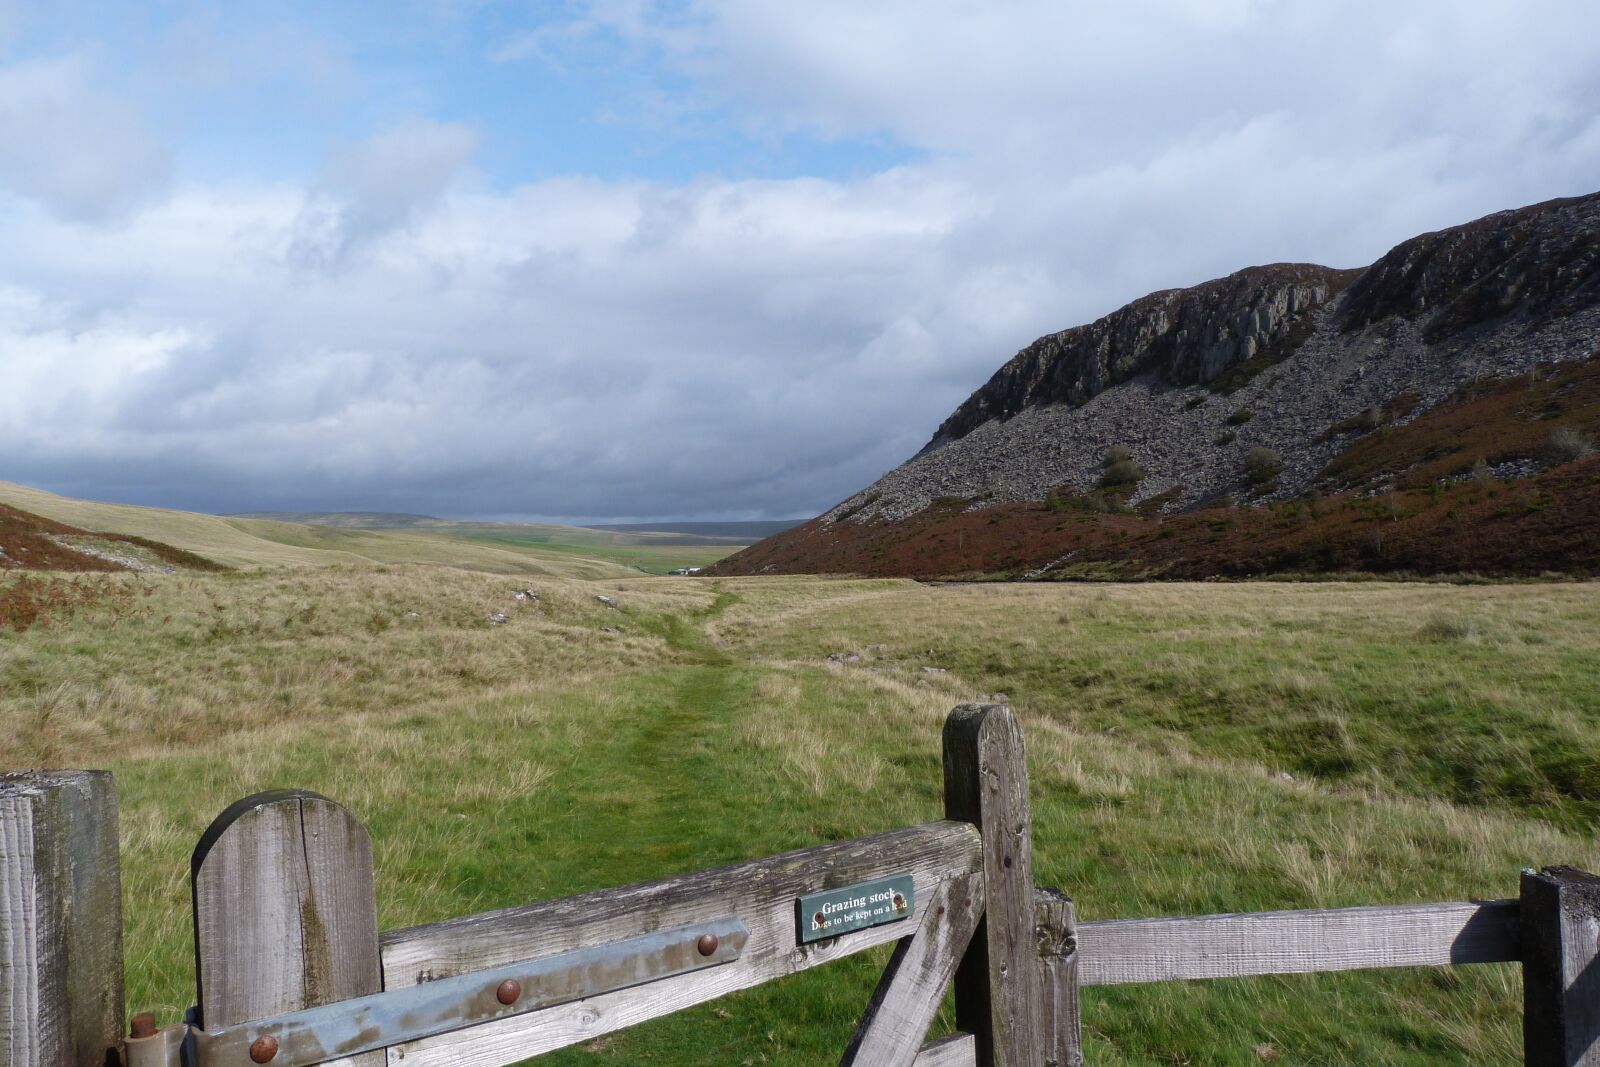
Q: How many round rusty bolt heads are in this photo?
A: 3